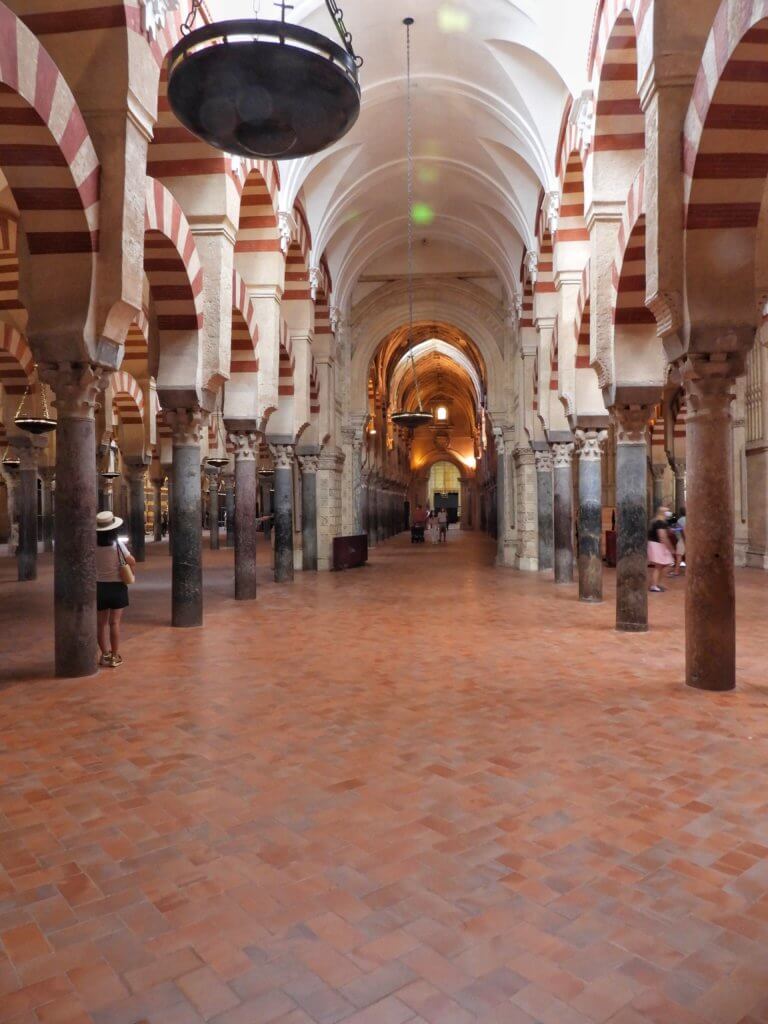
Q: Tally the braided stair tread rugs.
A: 0